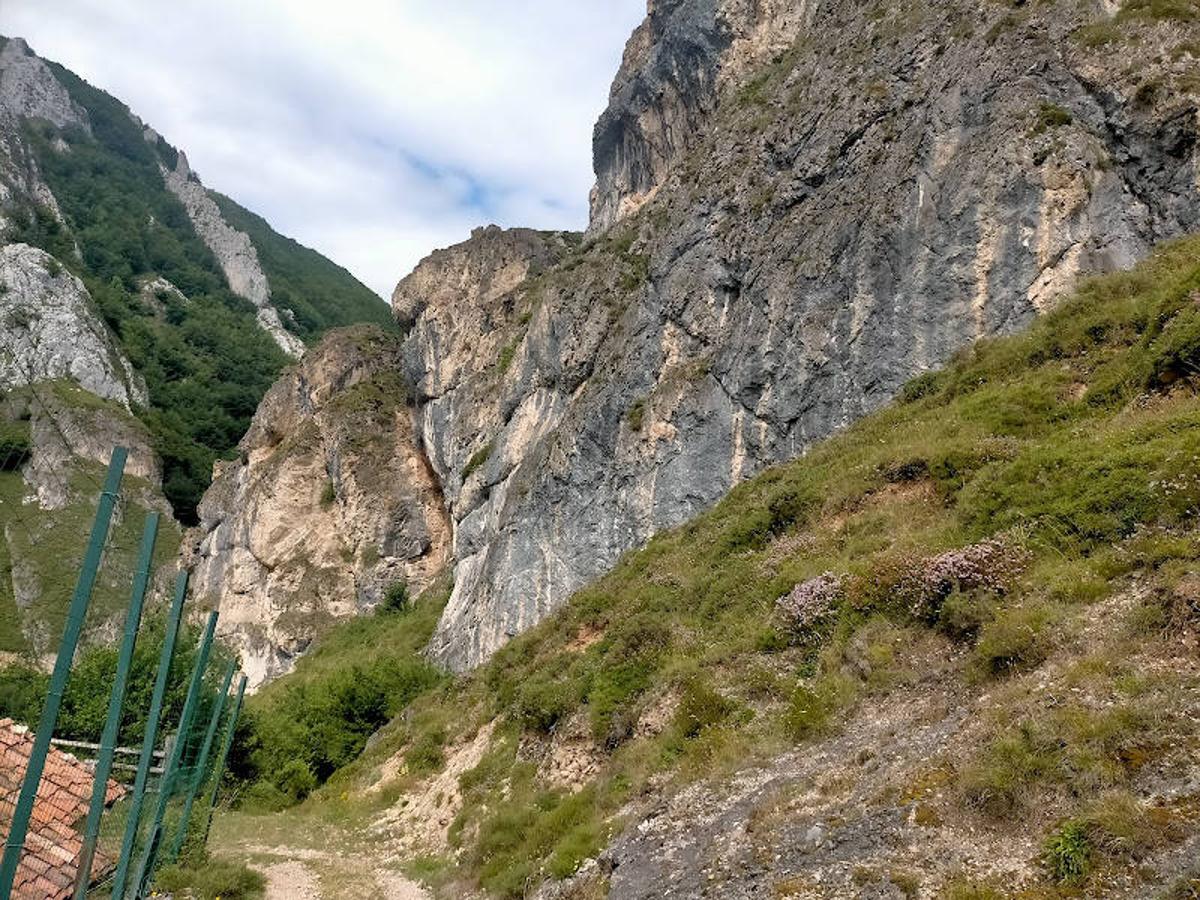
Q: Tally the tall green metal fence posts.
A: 6